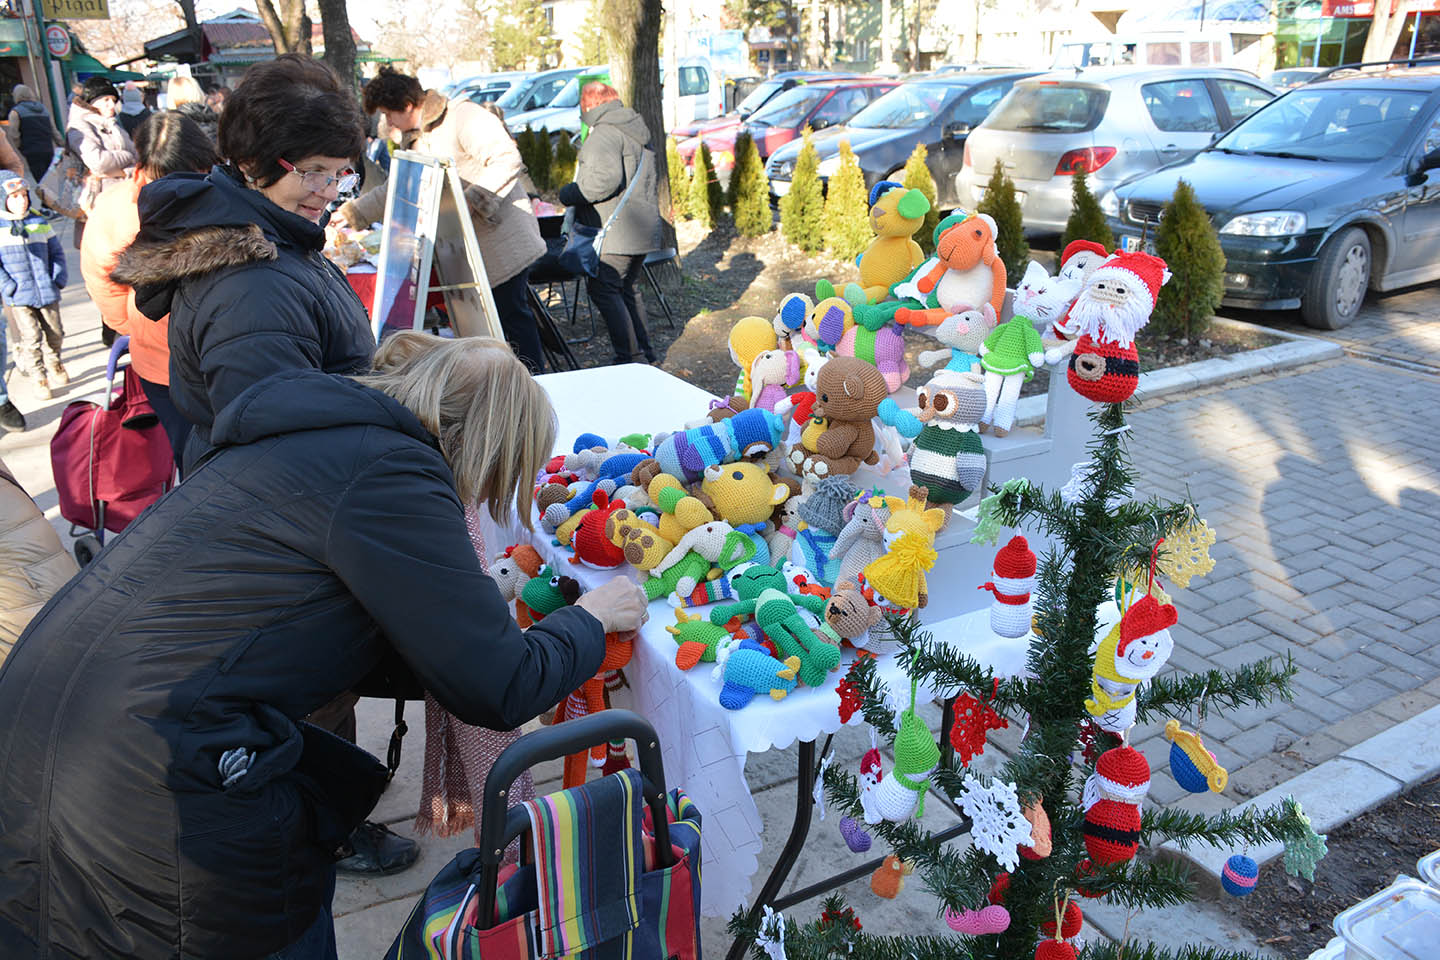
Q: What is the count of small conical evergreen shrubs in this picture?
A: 12